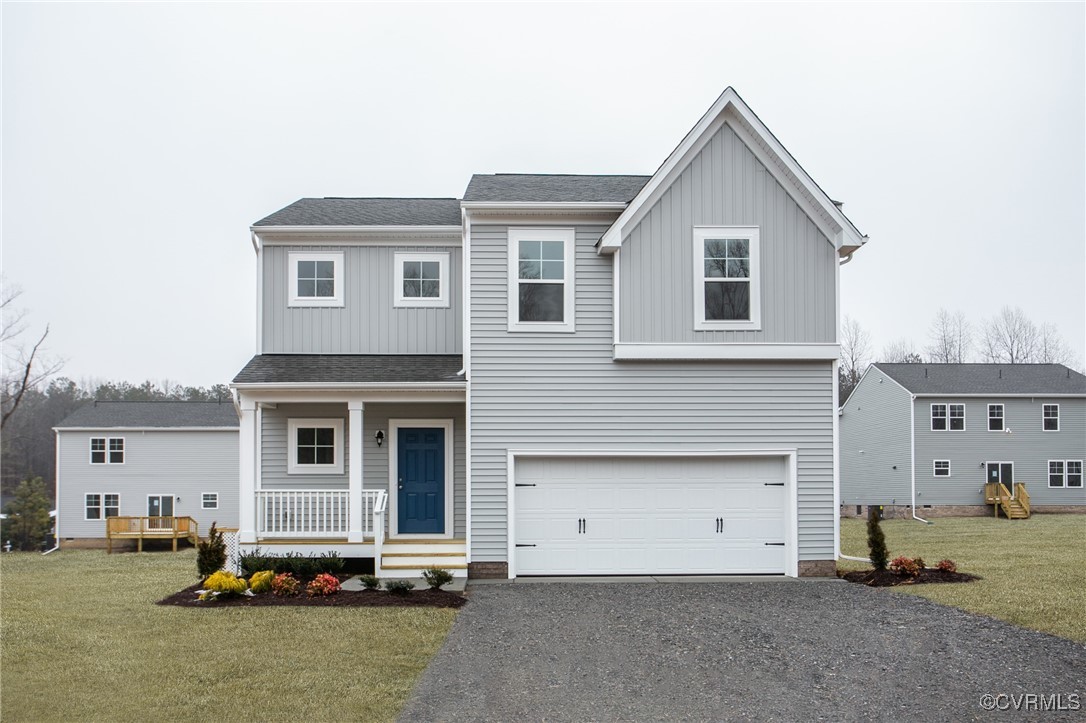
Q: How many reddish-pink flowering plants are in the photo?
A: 4